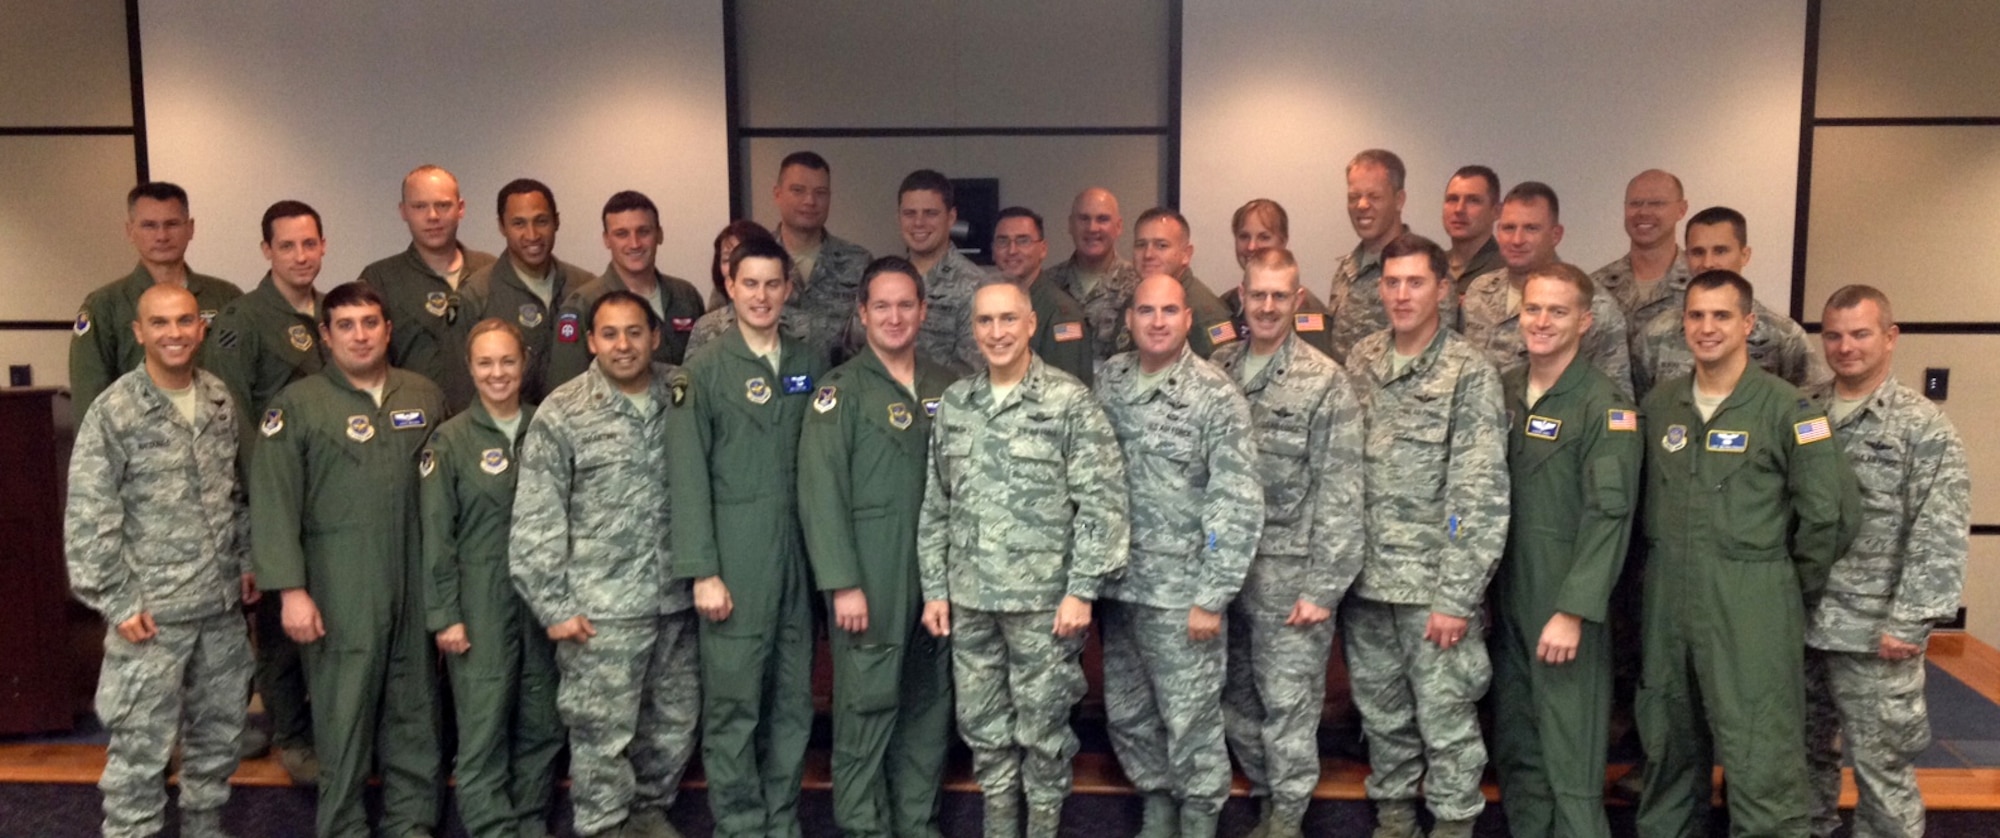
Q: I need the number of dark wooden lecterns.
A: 1